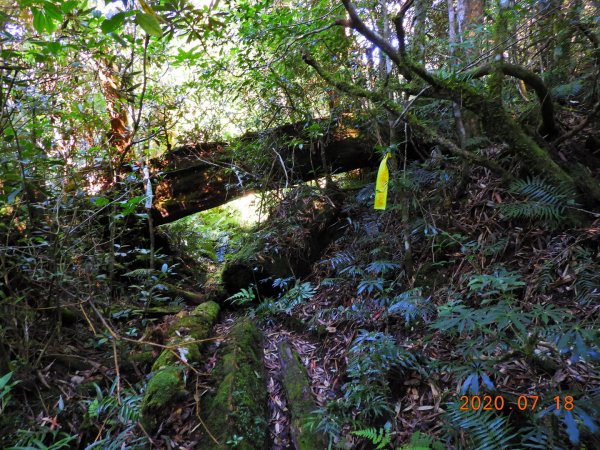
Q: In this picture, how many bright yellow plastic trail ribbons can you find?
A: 1